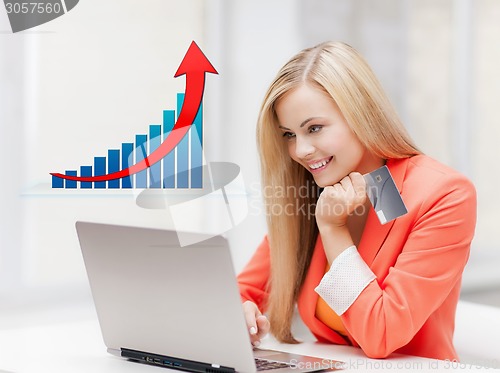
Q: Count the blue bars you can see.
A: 11